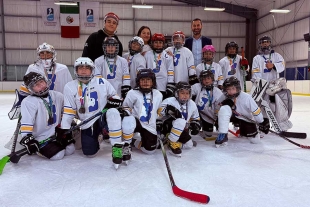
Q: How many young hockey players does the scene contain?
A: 14